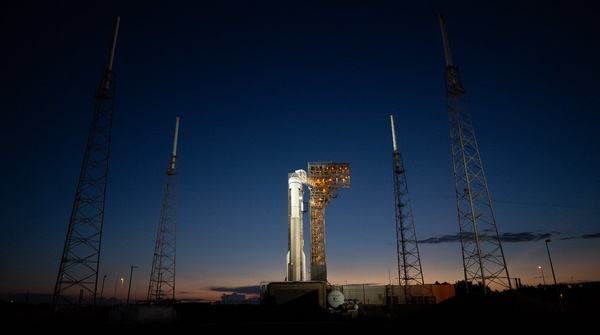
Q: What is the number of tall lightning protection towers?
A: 4